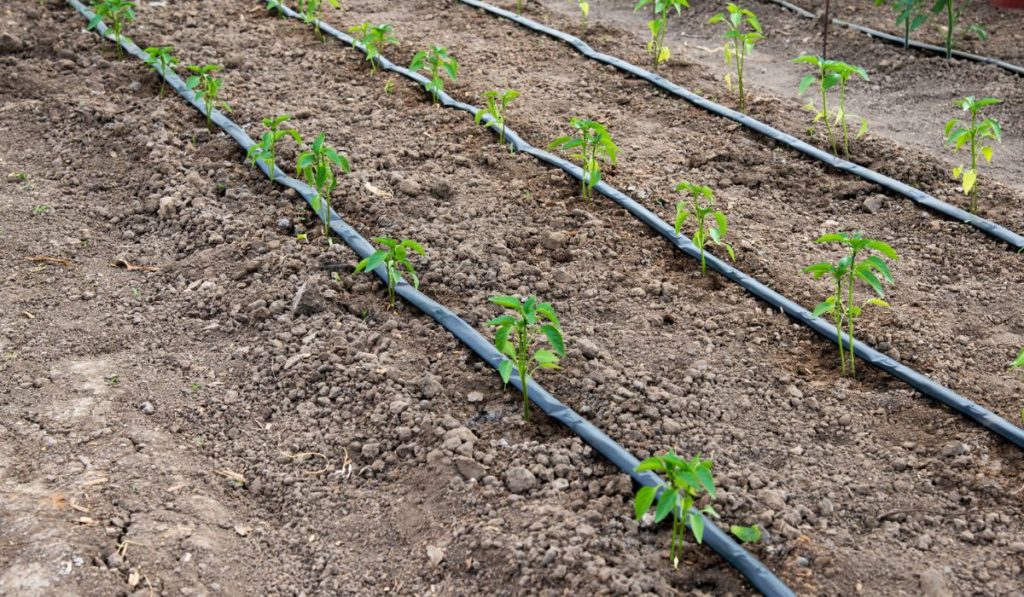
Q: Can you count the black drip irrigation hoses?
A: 4